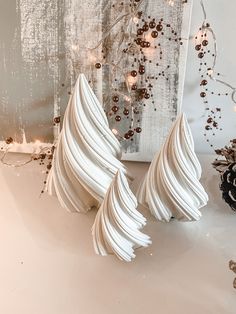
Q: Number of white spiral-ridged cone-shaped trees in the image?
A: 3